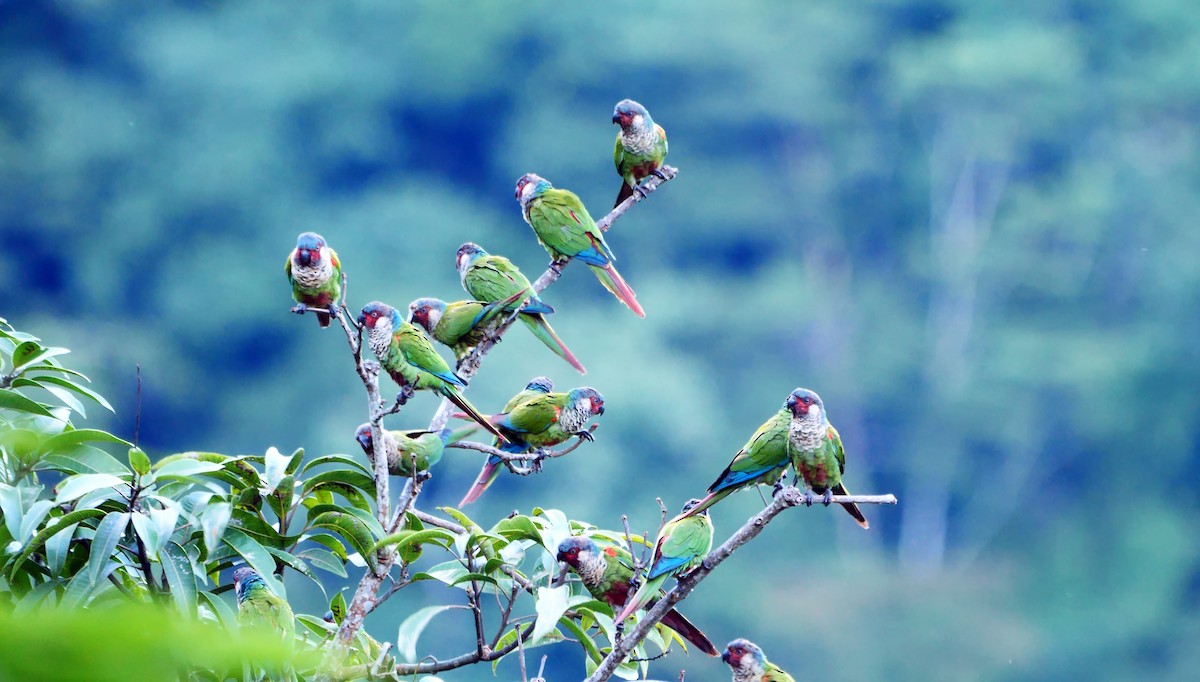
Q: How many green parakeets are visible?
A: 15